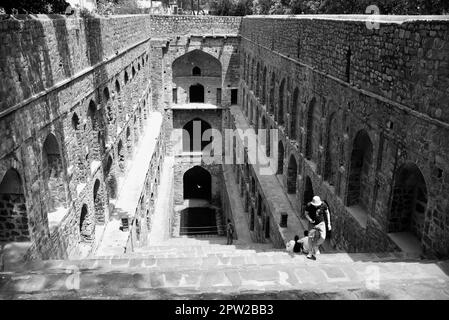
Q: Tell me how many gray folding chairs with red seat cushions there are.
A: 0